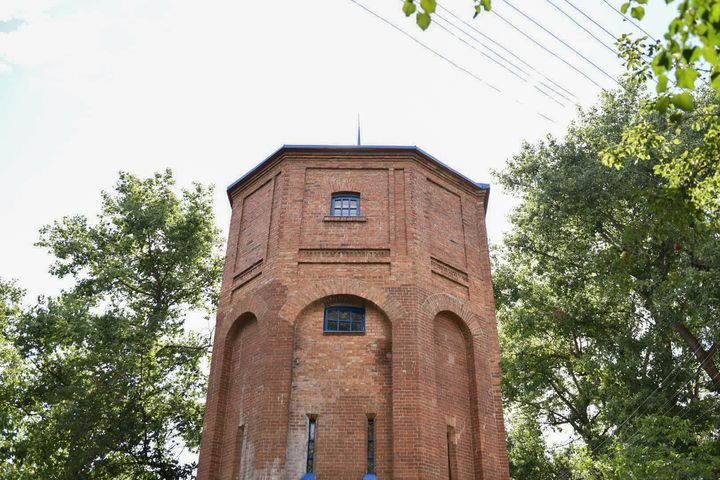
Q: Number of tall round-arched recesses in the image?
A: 3